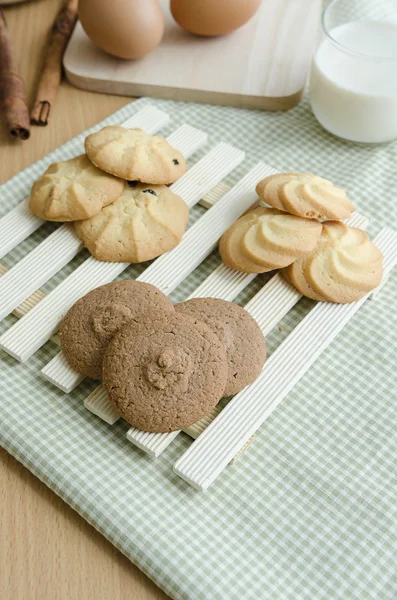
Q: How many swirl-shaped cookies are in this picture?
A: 3